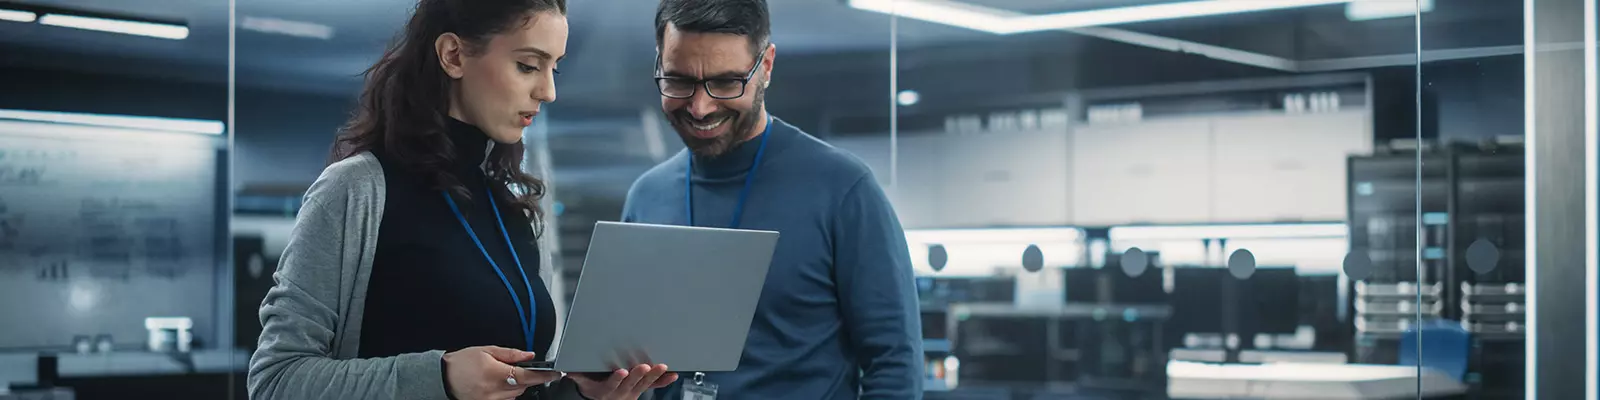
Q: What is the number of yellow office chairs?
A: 0